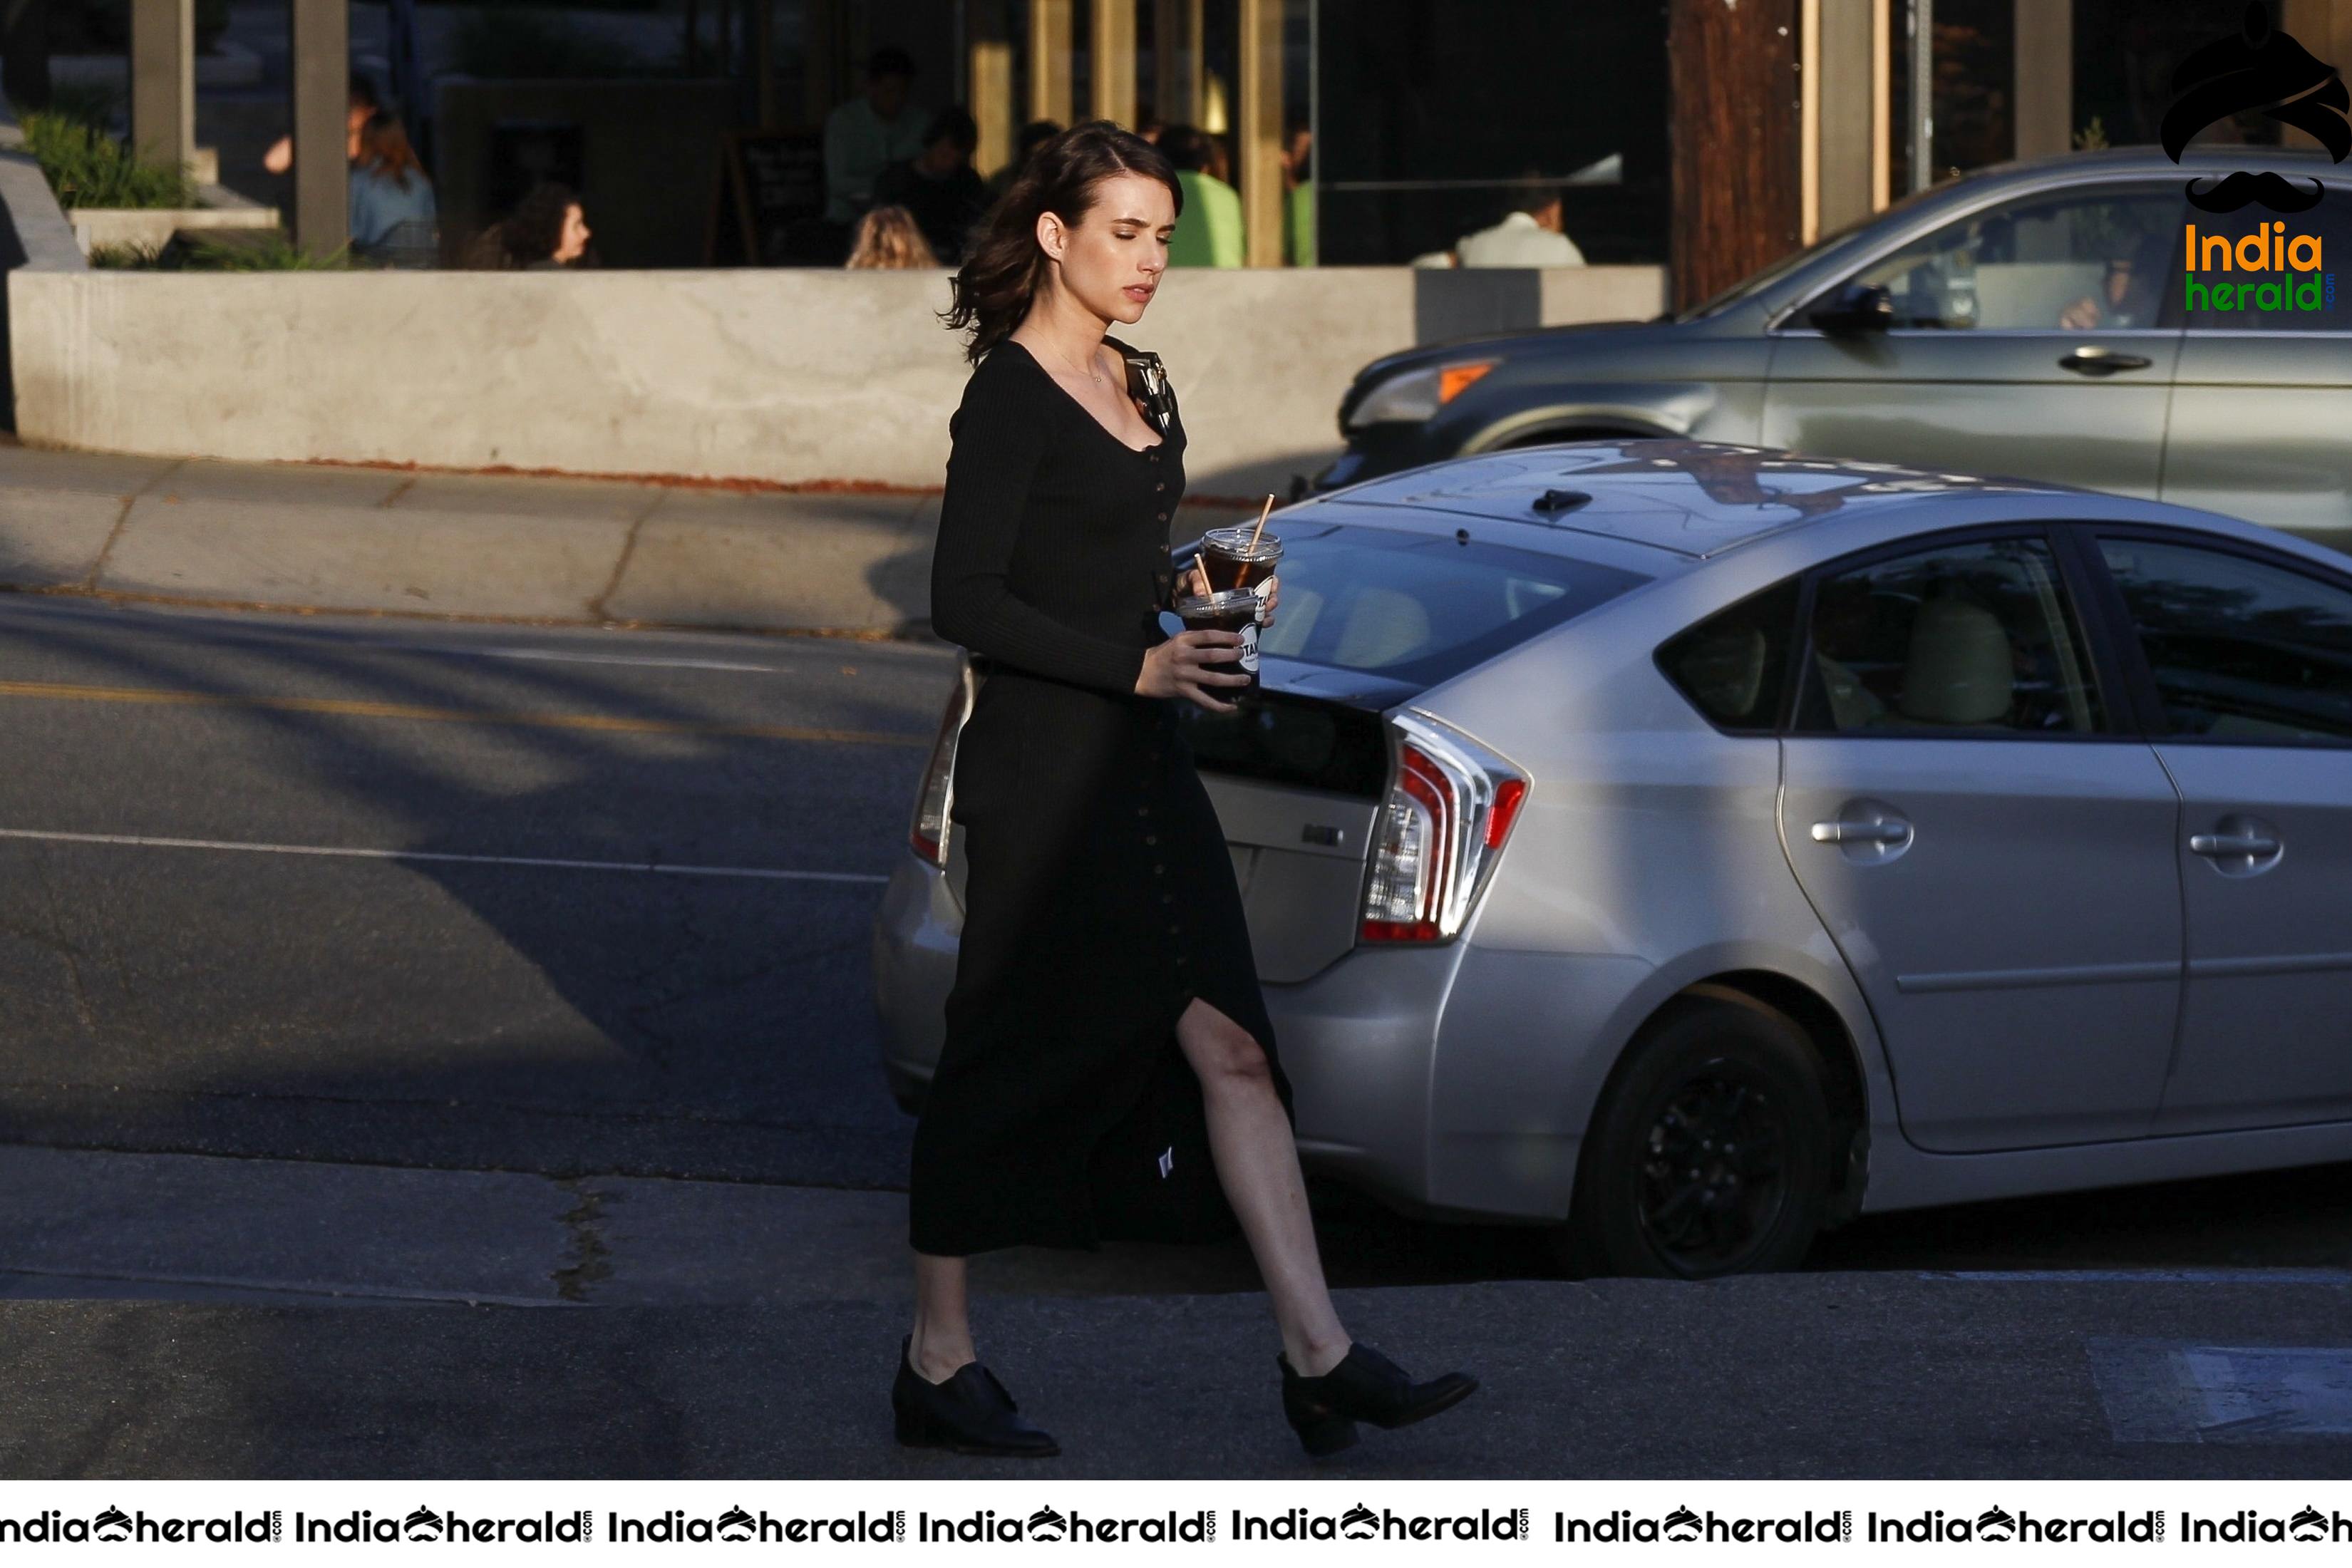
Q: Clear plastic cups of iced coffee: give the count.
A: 2